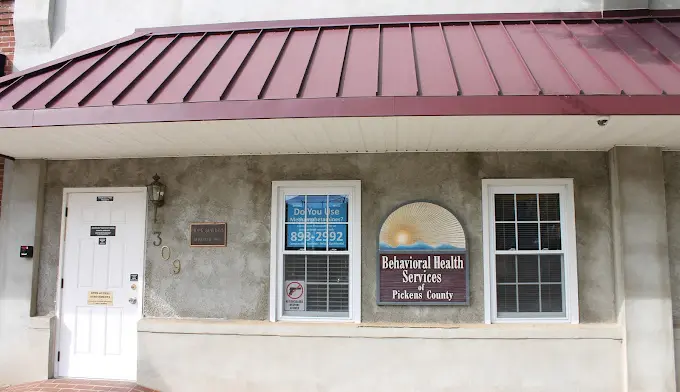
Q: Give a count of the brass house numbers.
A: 3